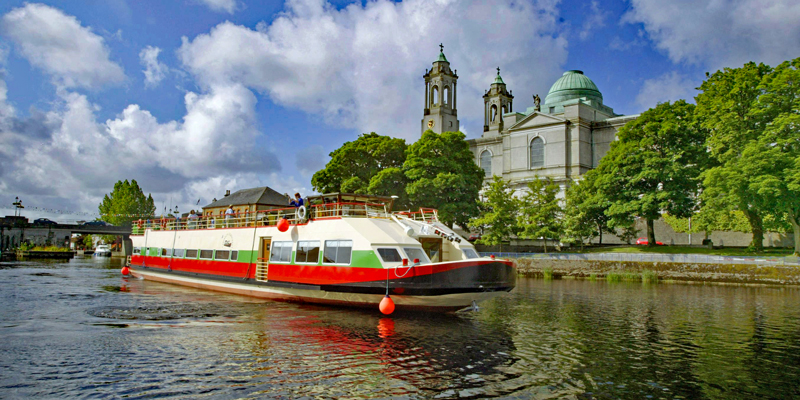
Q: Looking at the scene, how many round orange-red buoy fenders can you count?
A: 3